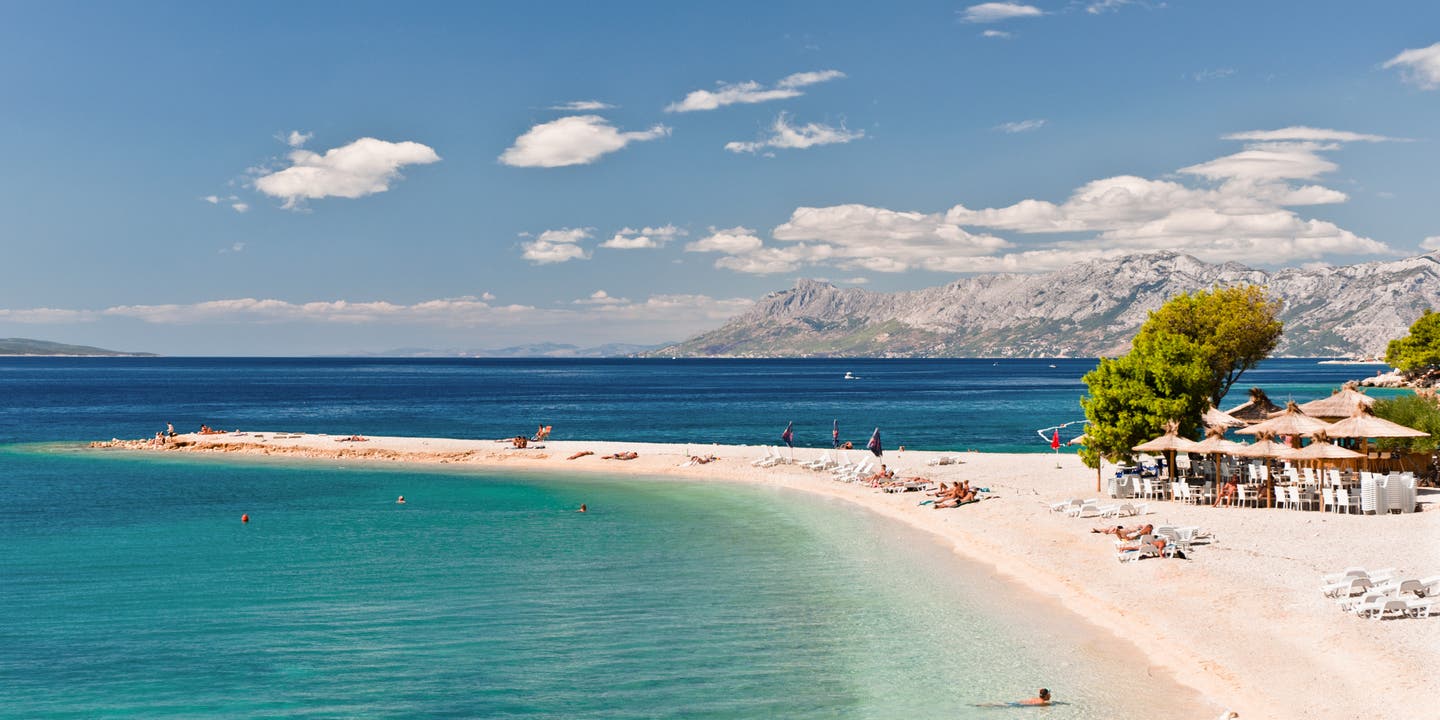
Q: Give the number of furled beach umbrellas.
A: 4